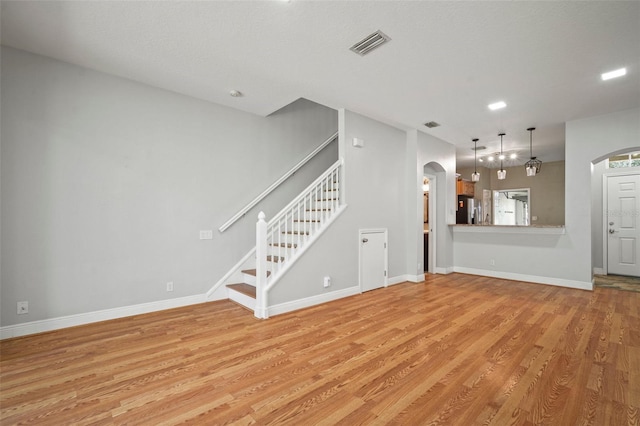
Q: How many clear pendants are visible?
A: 3